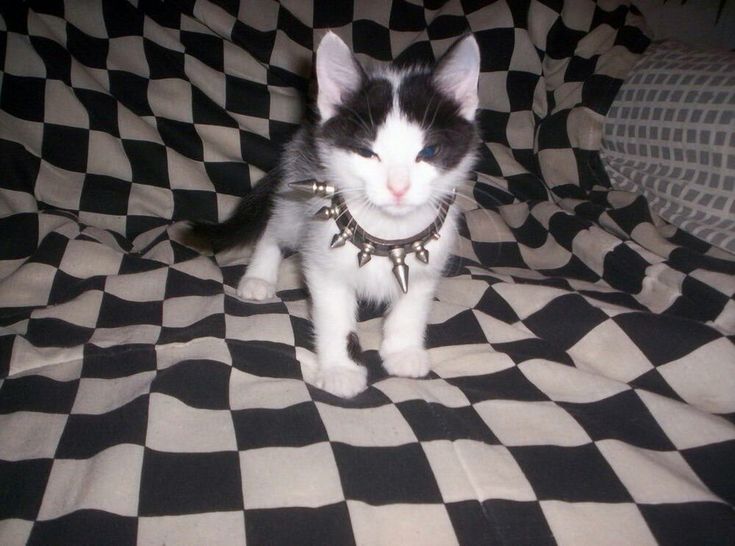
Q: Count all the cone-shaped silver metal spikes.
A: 6